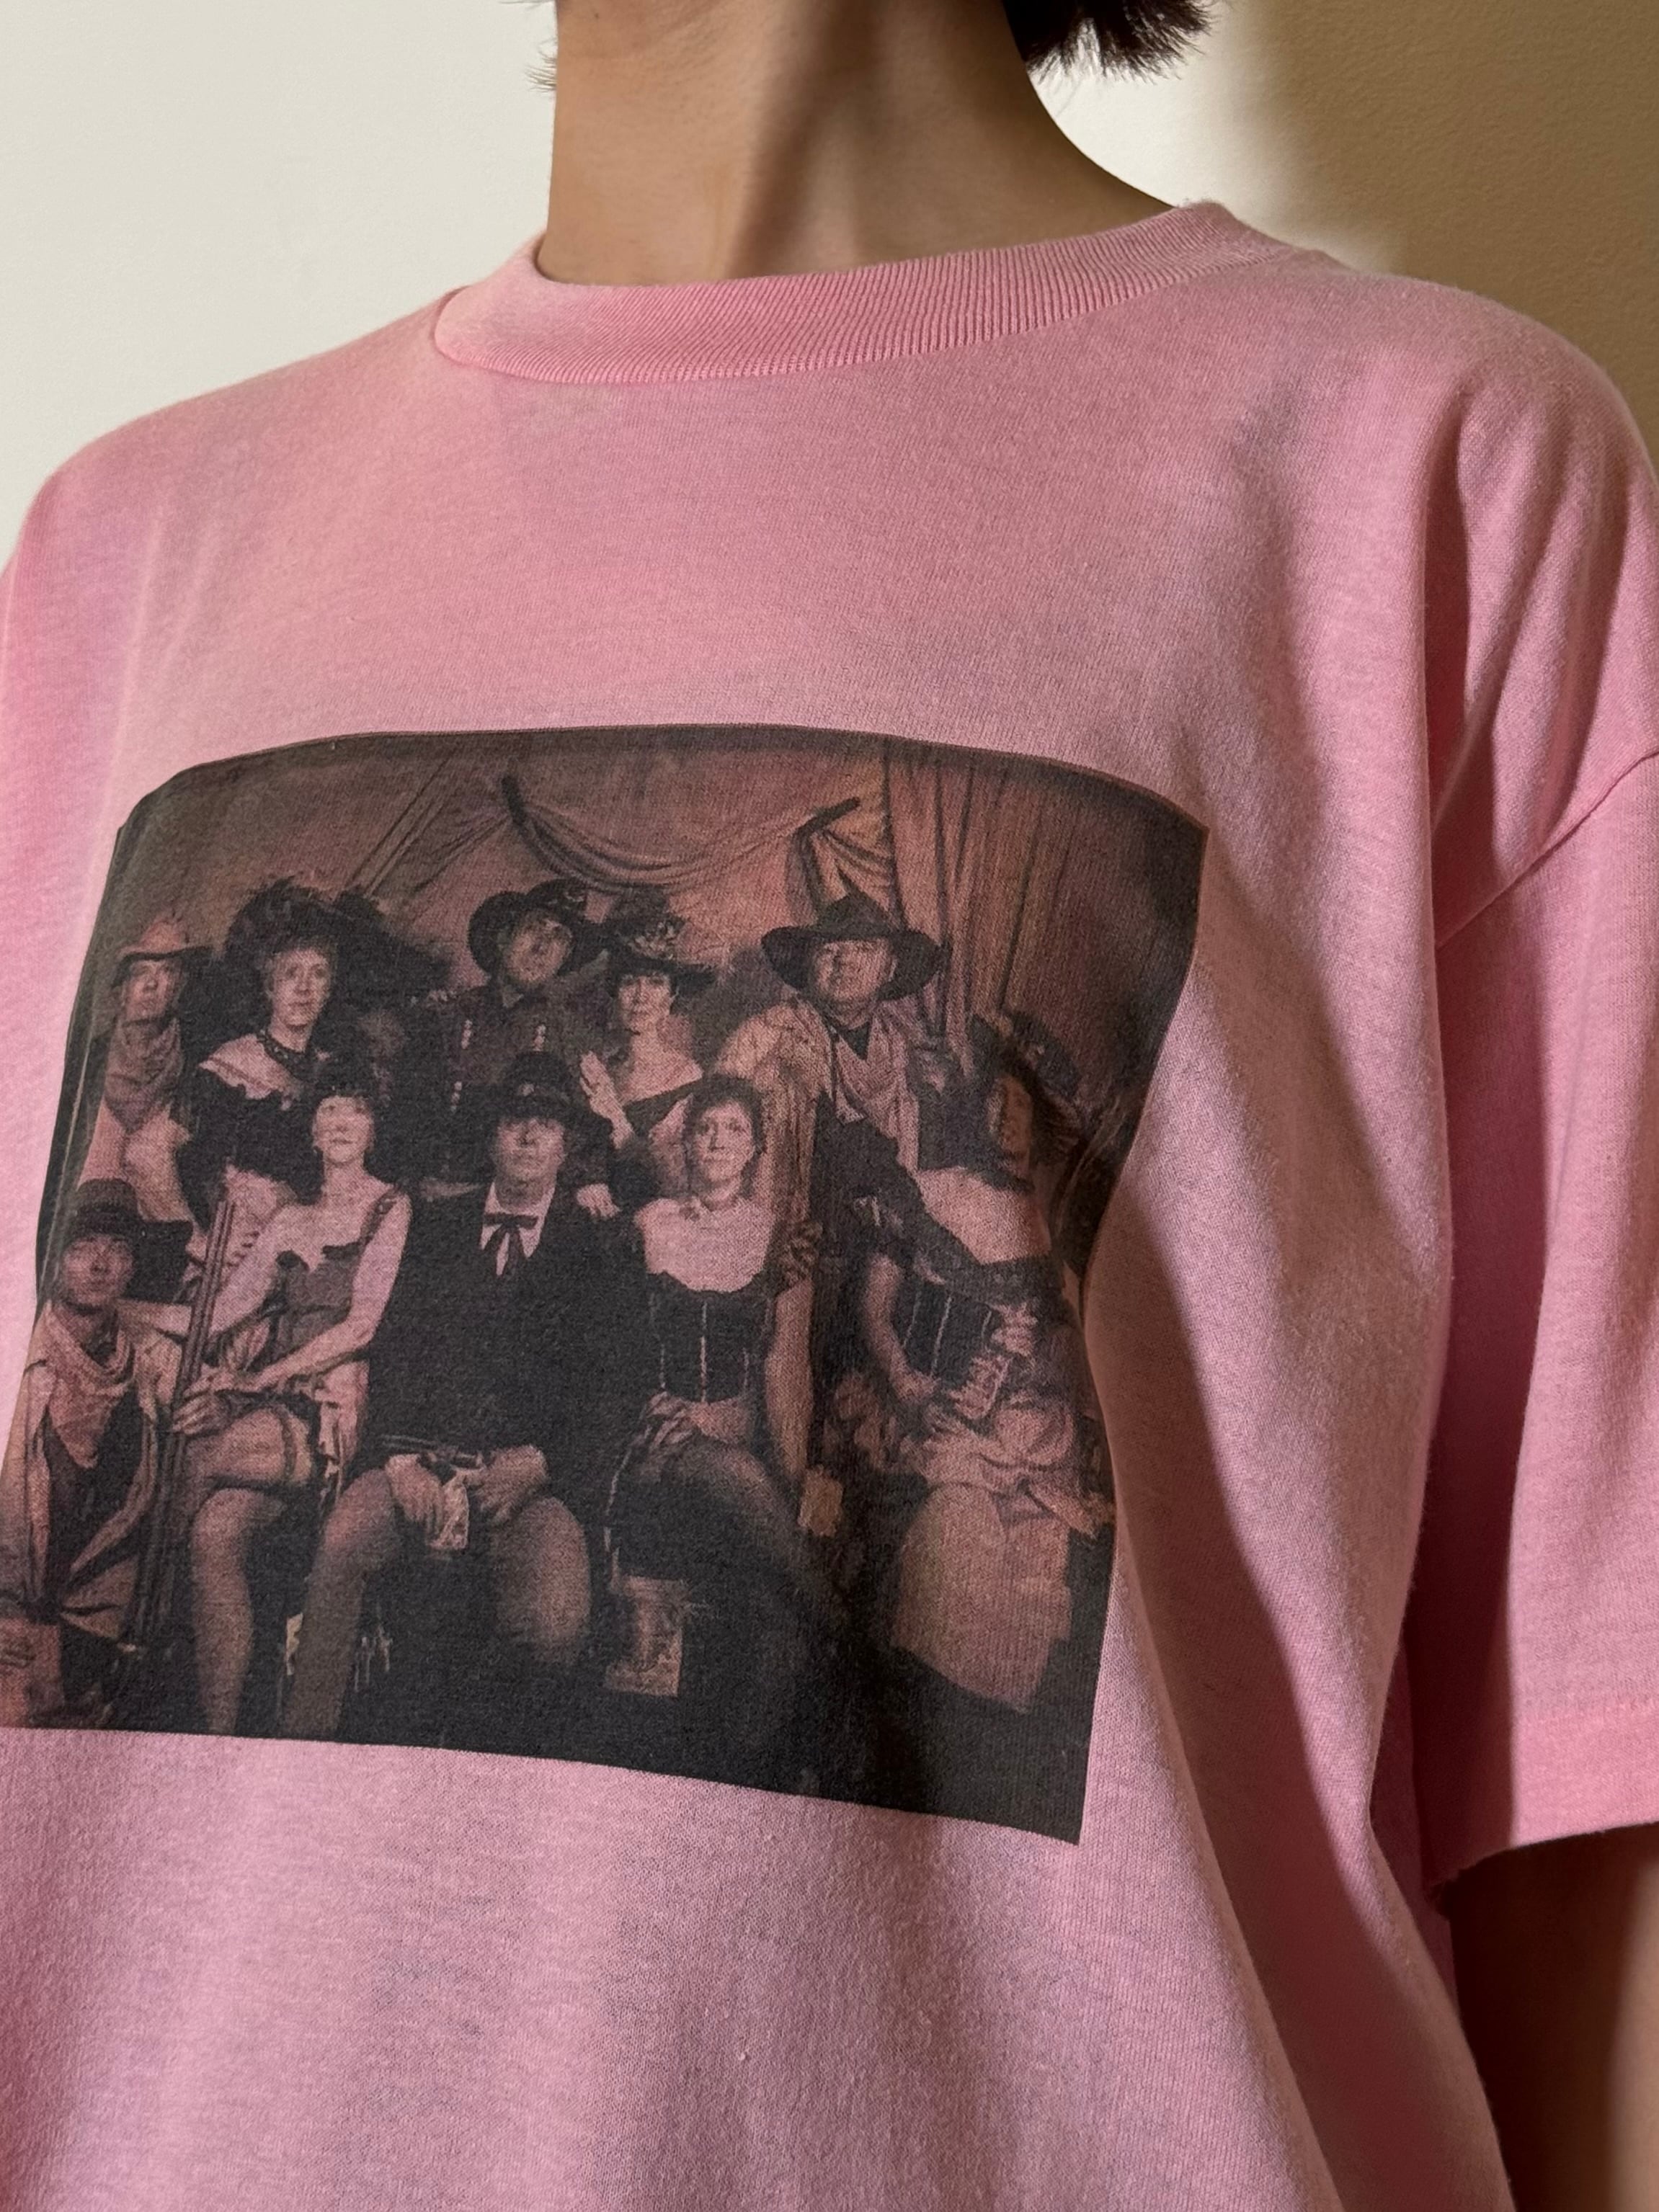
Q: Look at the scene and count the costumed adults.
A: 10